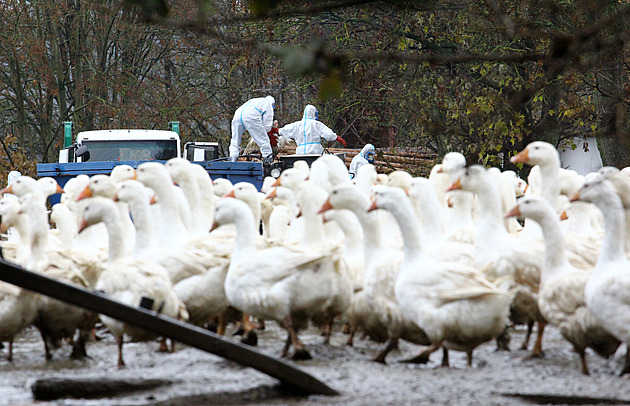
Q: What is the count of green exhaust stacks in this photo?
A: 2